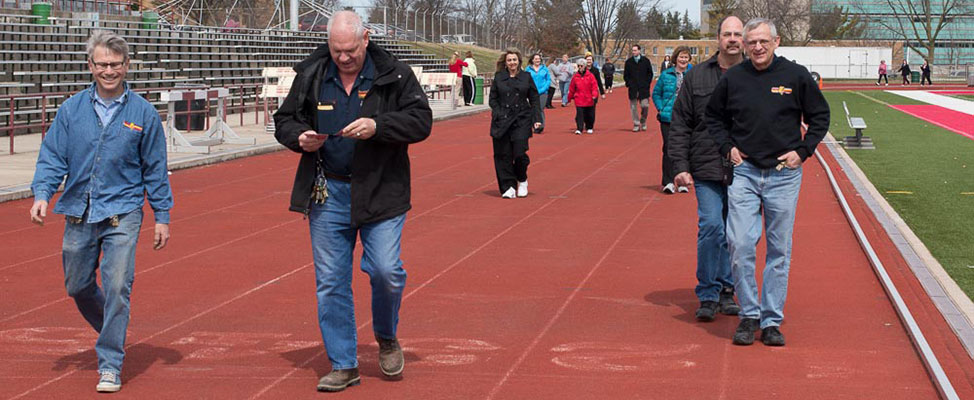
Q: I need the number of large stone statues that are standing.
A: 0